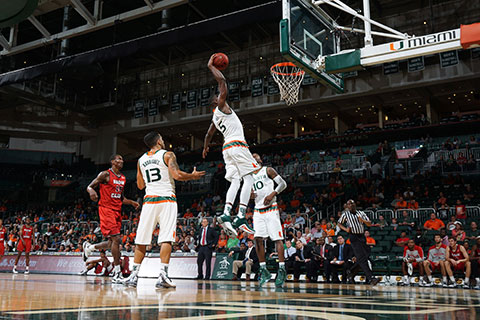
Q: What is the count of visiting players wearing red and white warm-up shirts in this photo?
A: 2